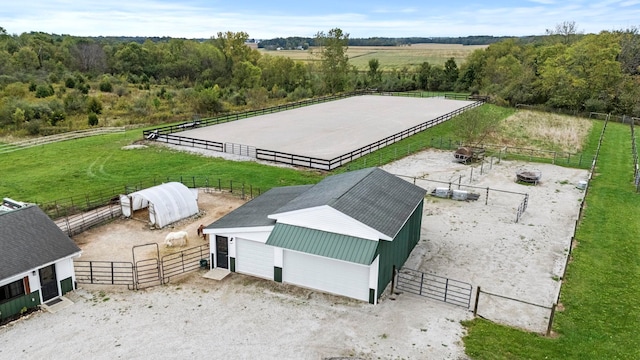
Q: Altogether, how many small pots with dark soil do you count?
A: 0